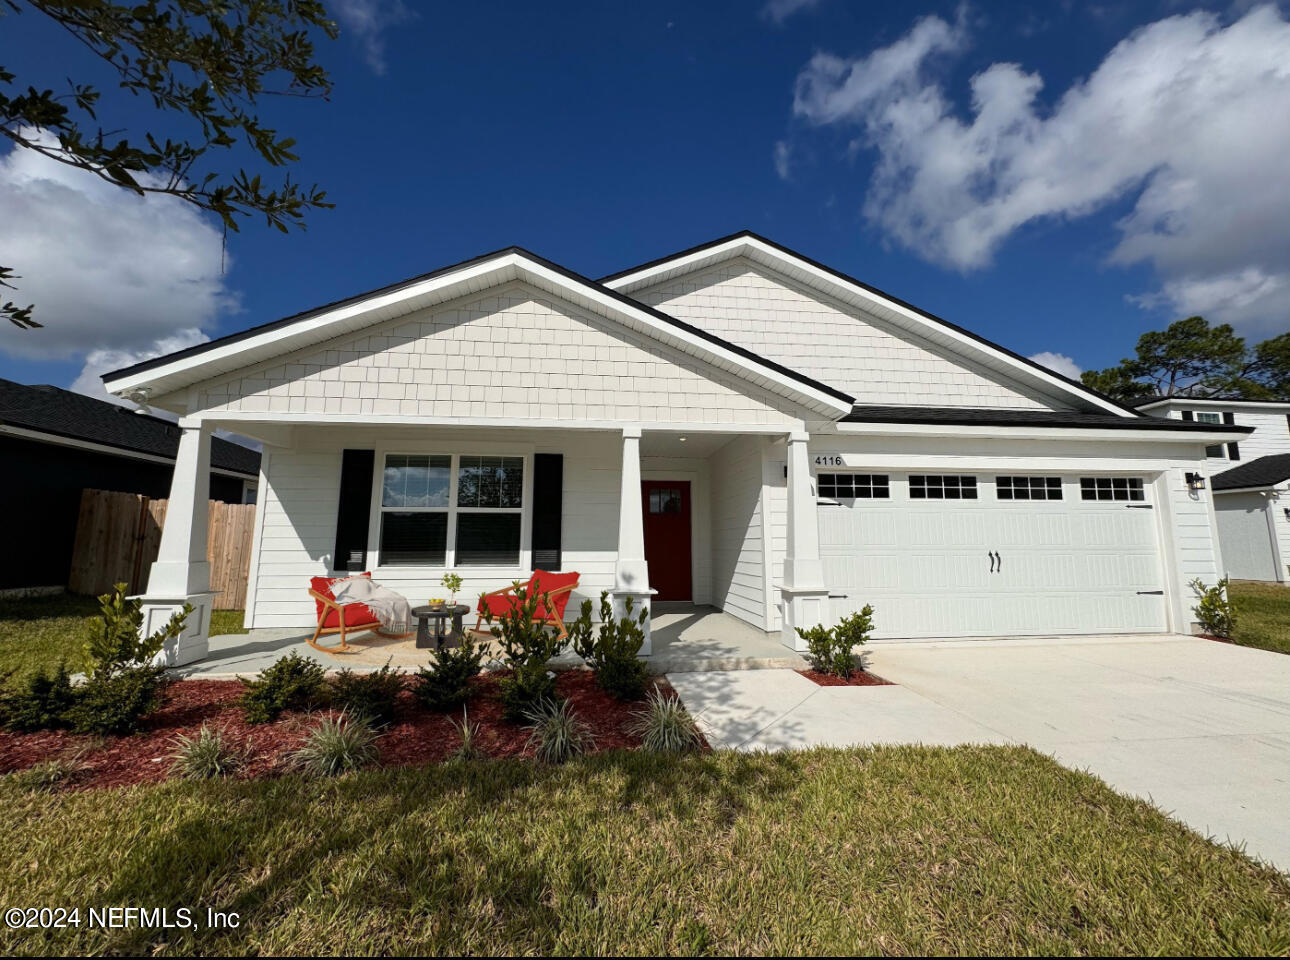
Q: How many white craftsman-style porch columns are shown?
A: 3